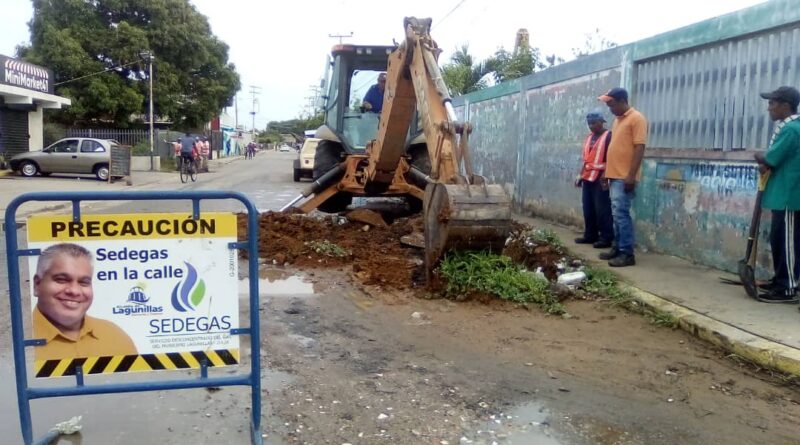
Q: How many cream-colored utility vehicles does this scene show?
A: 1